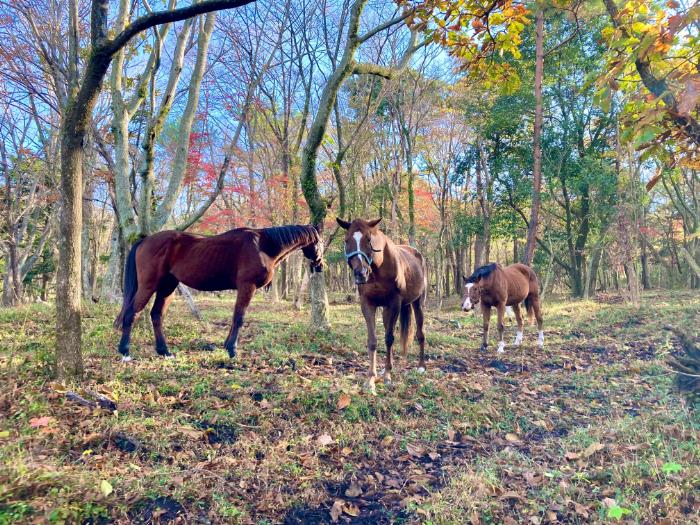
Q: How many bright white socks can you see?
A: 3